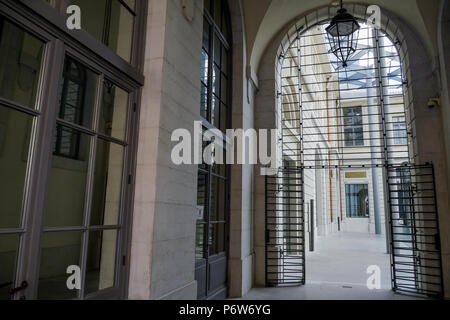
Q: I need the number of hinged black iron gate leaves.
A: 2